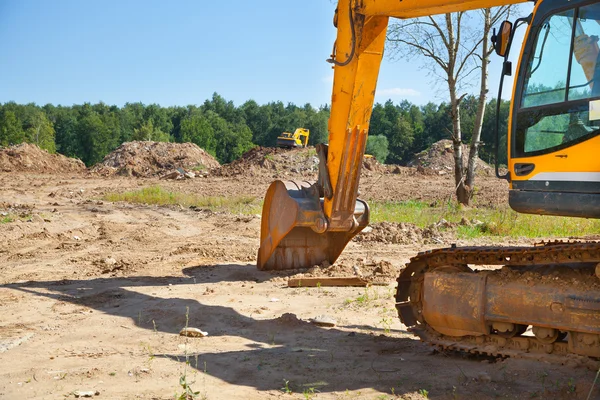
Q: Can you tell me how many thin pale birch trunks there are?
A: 2